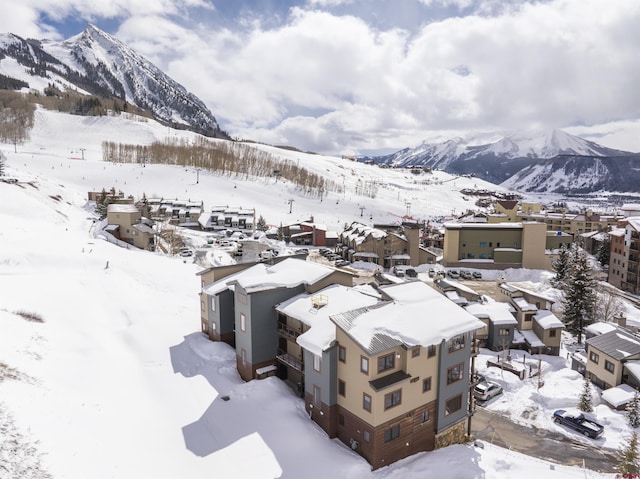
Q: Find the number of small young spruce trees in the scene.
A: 3